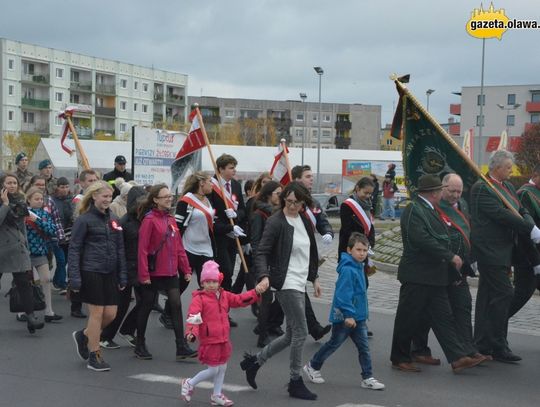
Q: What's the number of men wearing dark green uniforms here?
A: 4